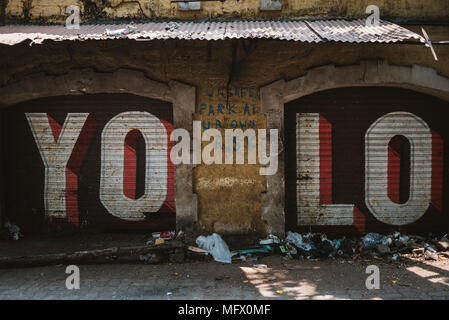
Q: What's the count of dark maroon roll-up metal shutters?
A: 2